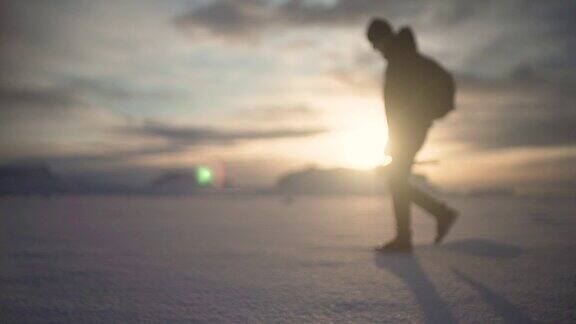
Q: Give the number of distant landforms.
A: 3